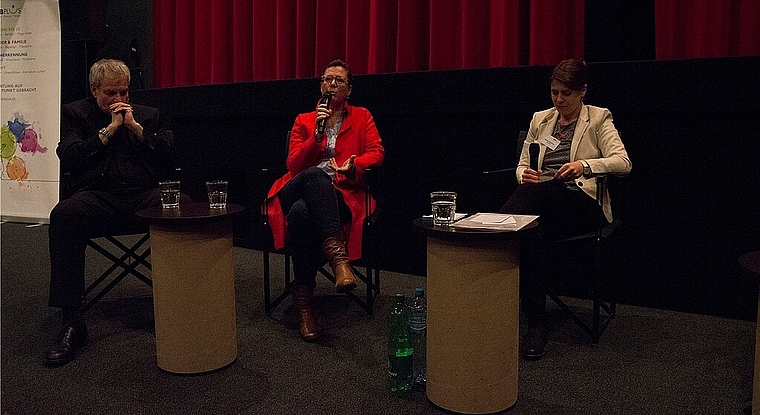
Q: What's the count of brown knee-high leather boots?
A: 2